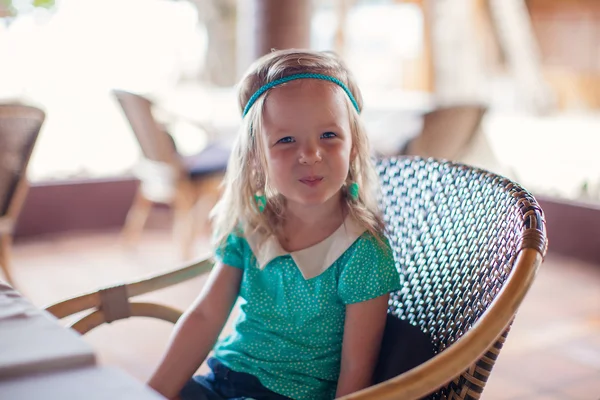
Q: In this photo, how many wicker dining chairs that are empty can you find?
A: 3